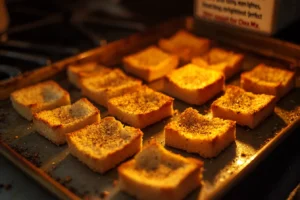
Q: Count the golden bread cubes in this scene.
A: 14